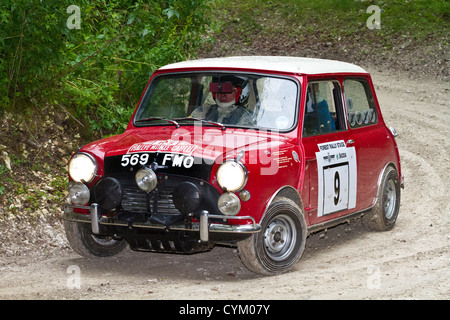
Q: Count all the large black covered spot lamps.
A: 2